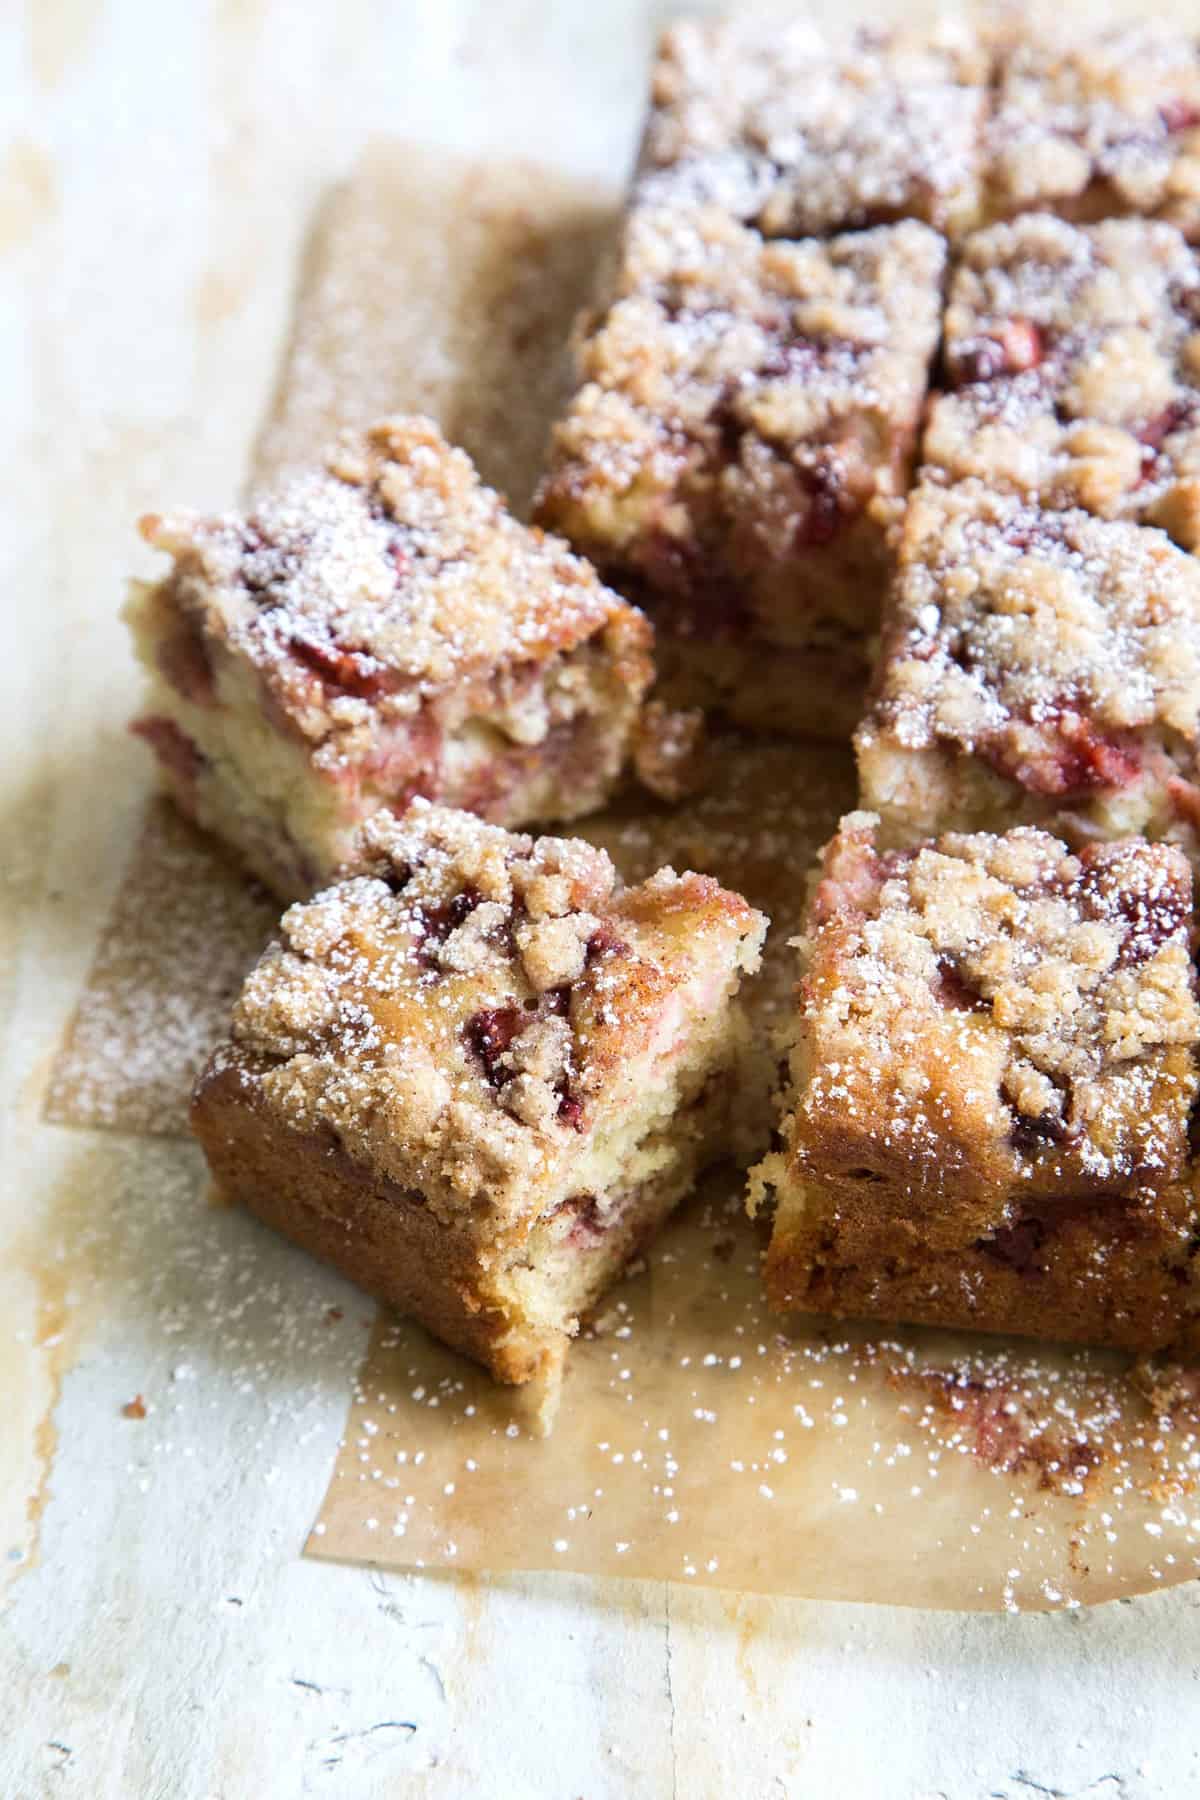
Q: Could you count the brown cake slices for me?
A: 8